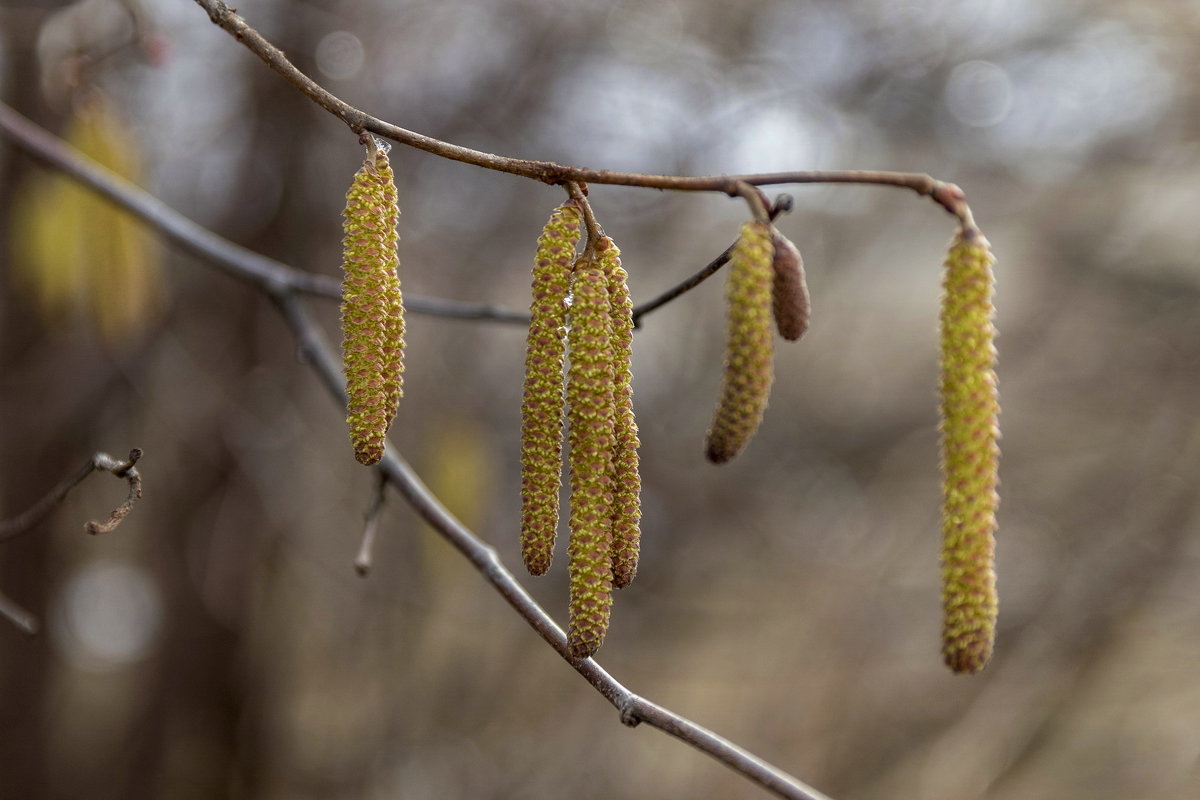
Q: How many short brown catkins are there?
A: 1